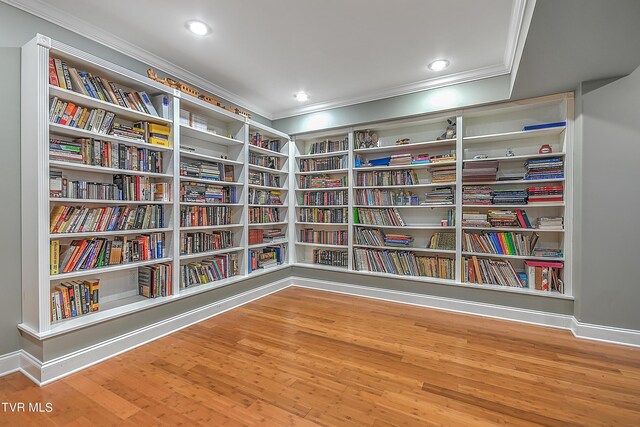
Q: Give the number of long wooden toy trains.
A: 1